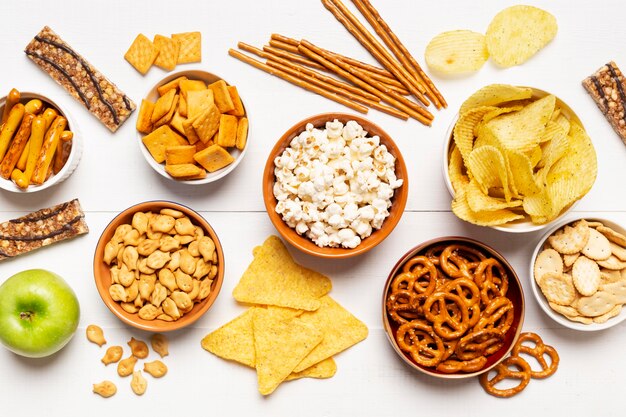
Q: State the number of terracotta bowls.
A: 2